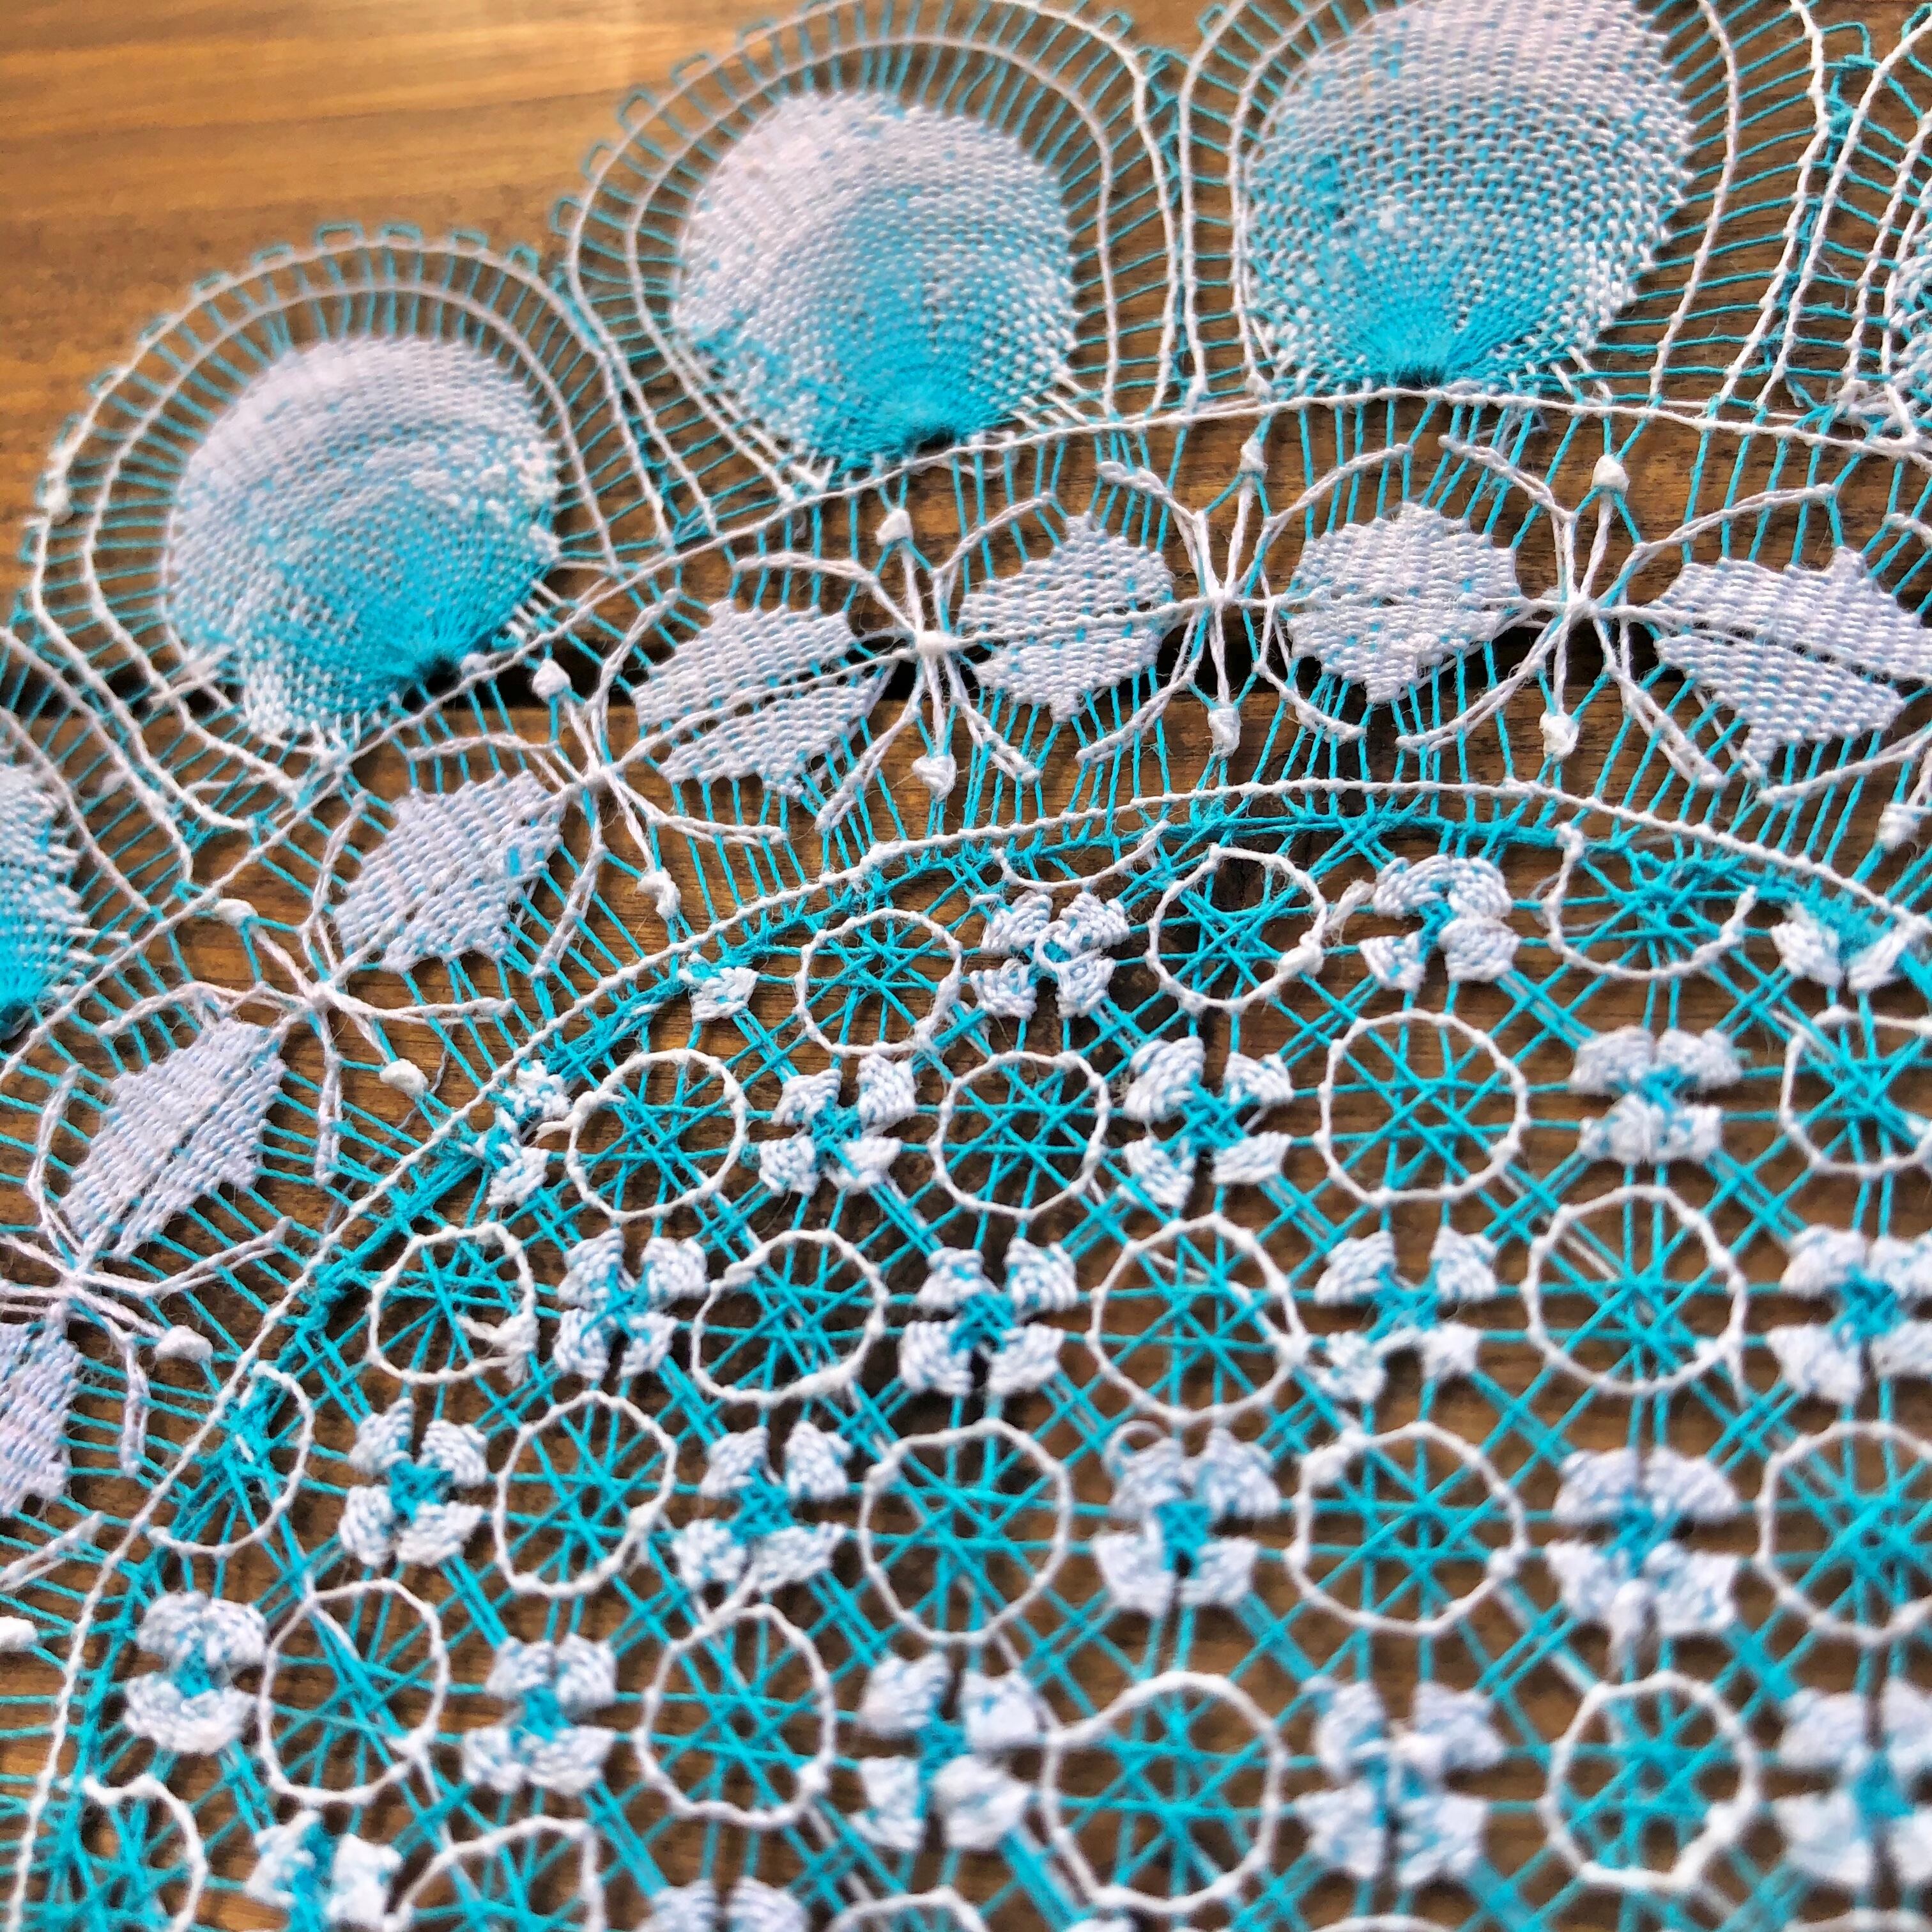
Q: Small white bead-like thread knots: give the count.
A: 13